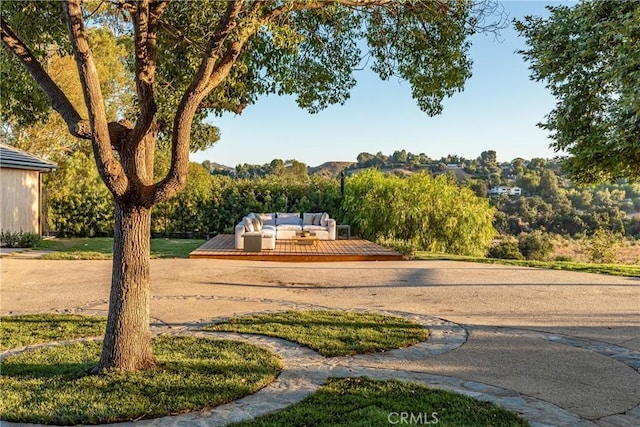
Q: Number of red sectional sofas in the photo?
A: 0